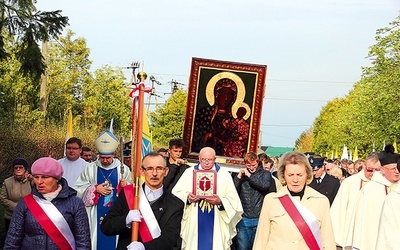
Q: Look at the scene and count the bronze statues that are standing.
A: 0